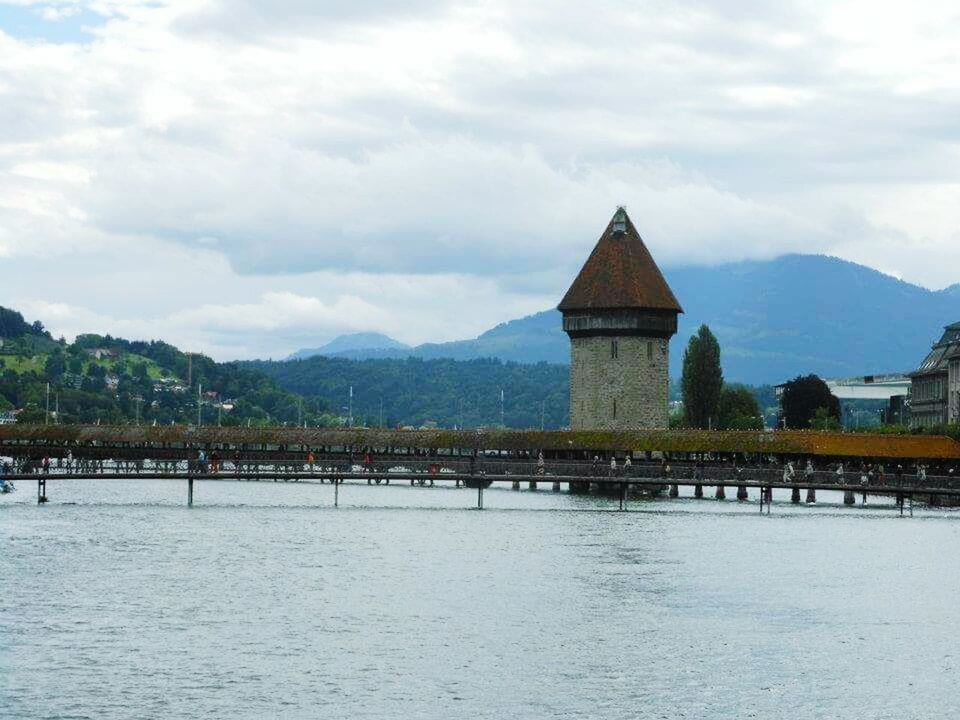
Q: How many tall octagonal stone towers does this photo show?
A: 1